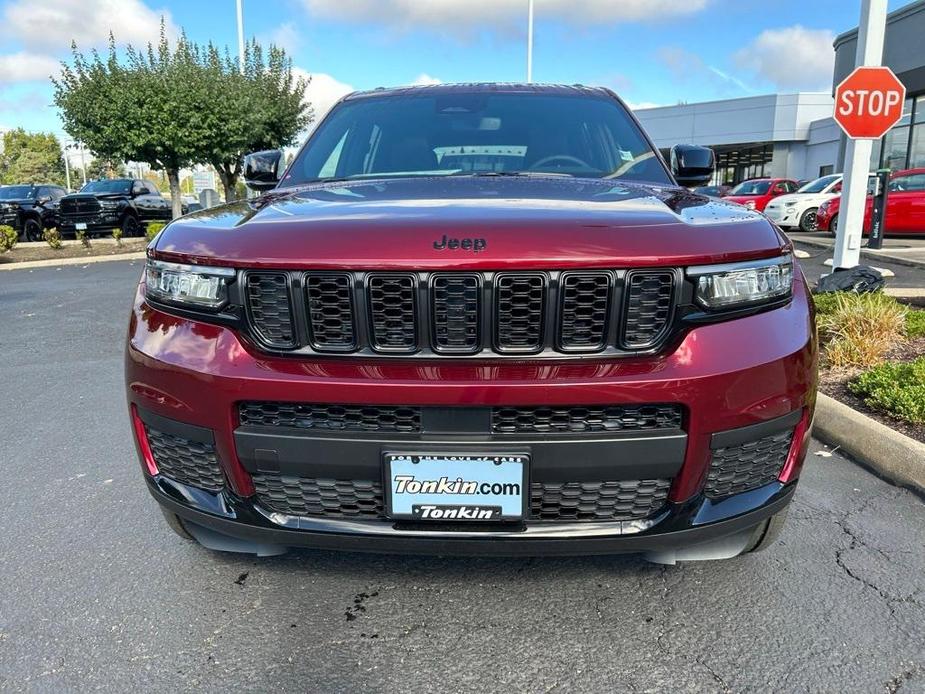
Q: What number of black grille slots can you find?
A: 7